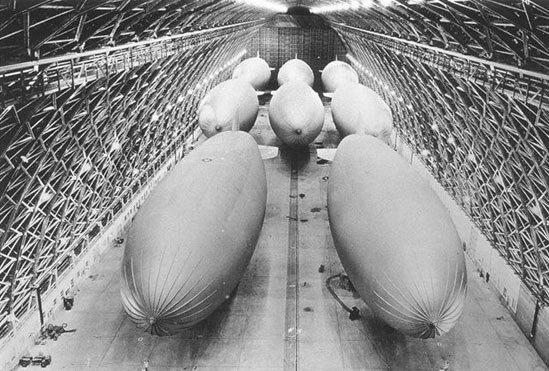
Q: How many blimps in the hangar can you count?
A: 8